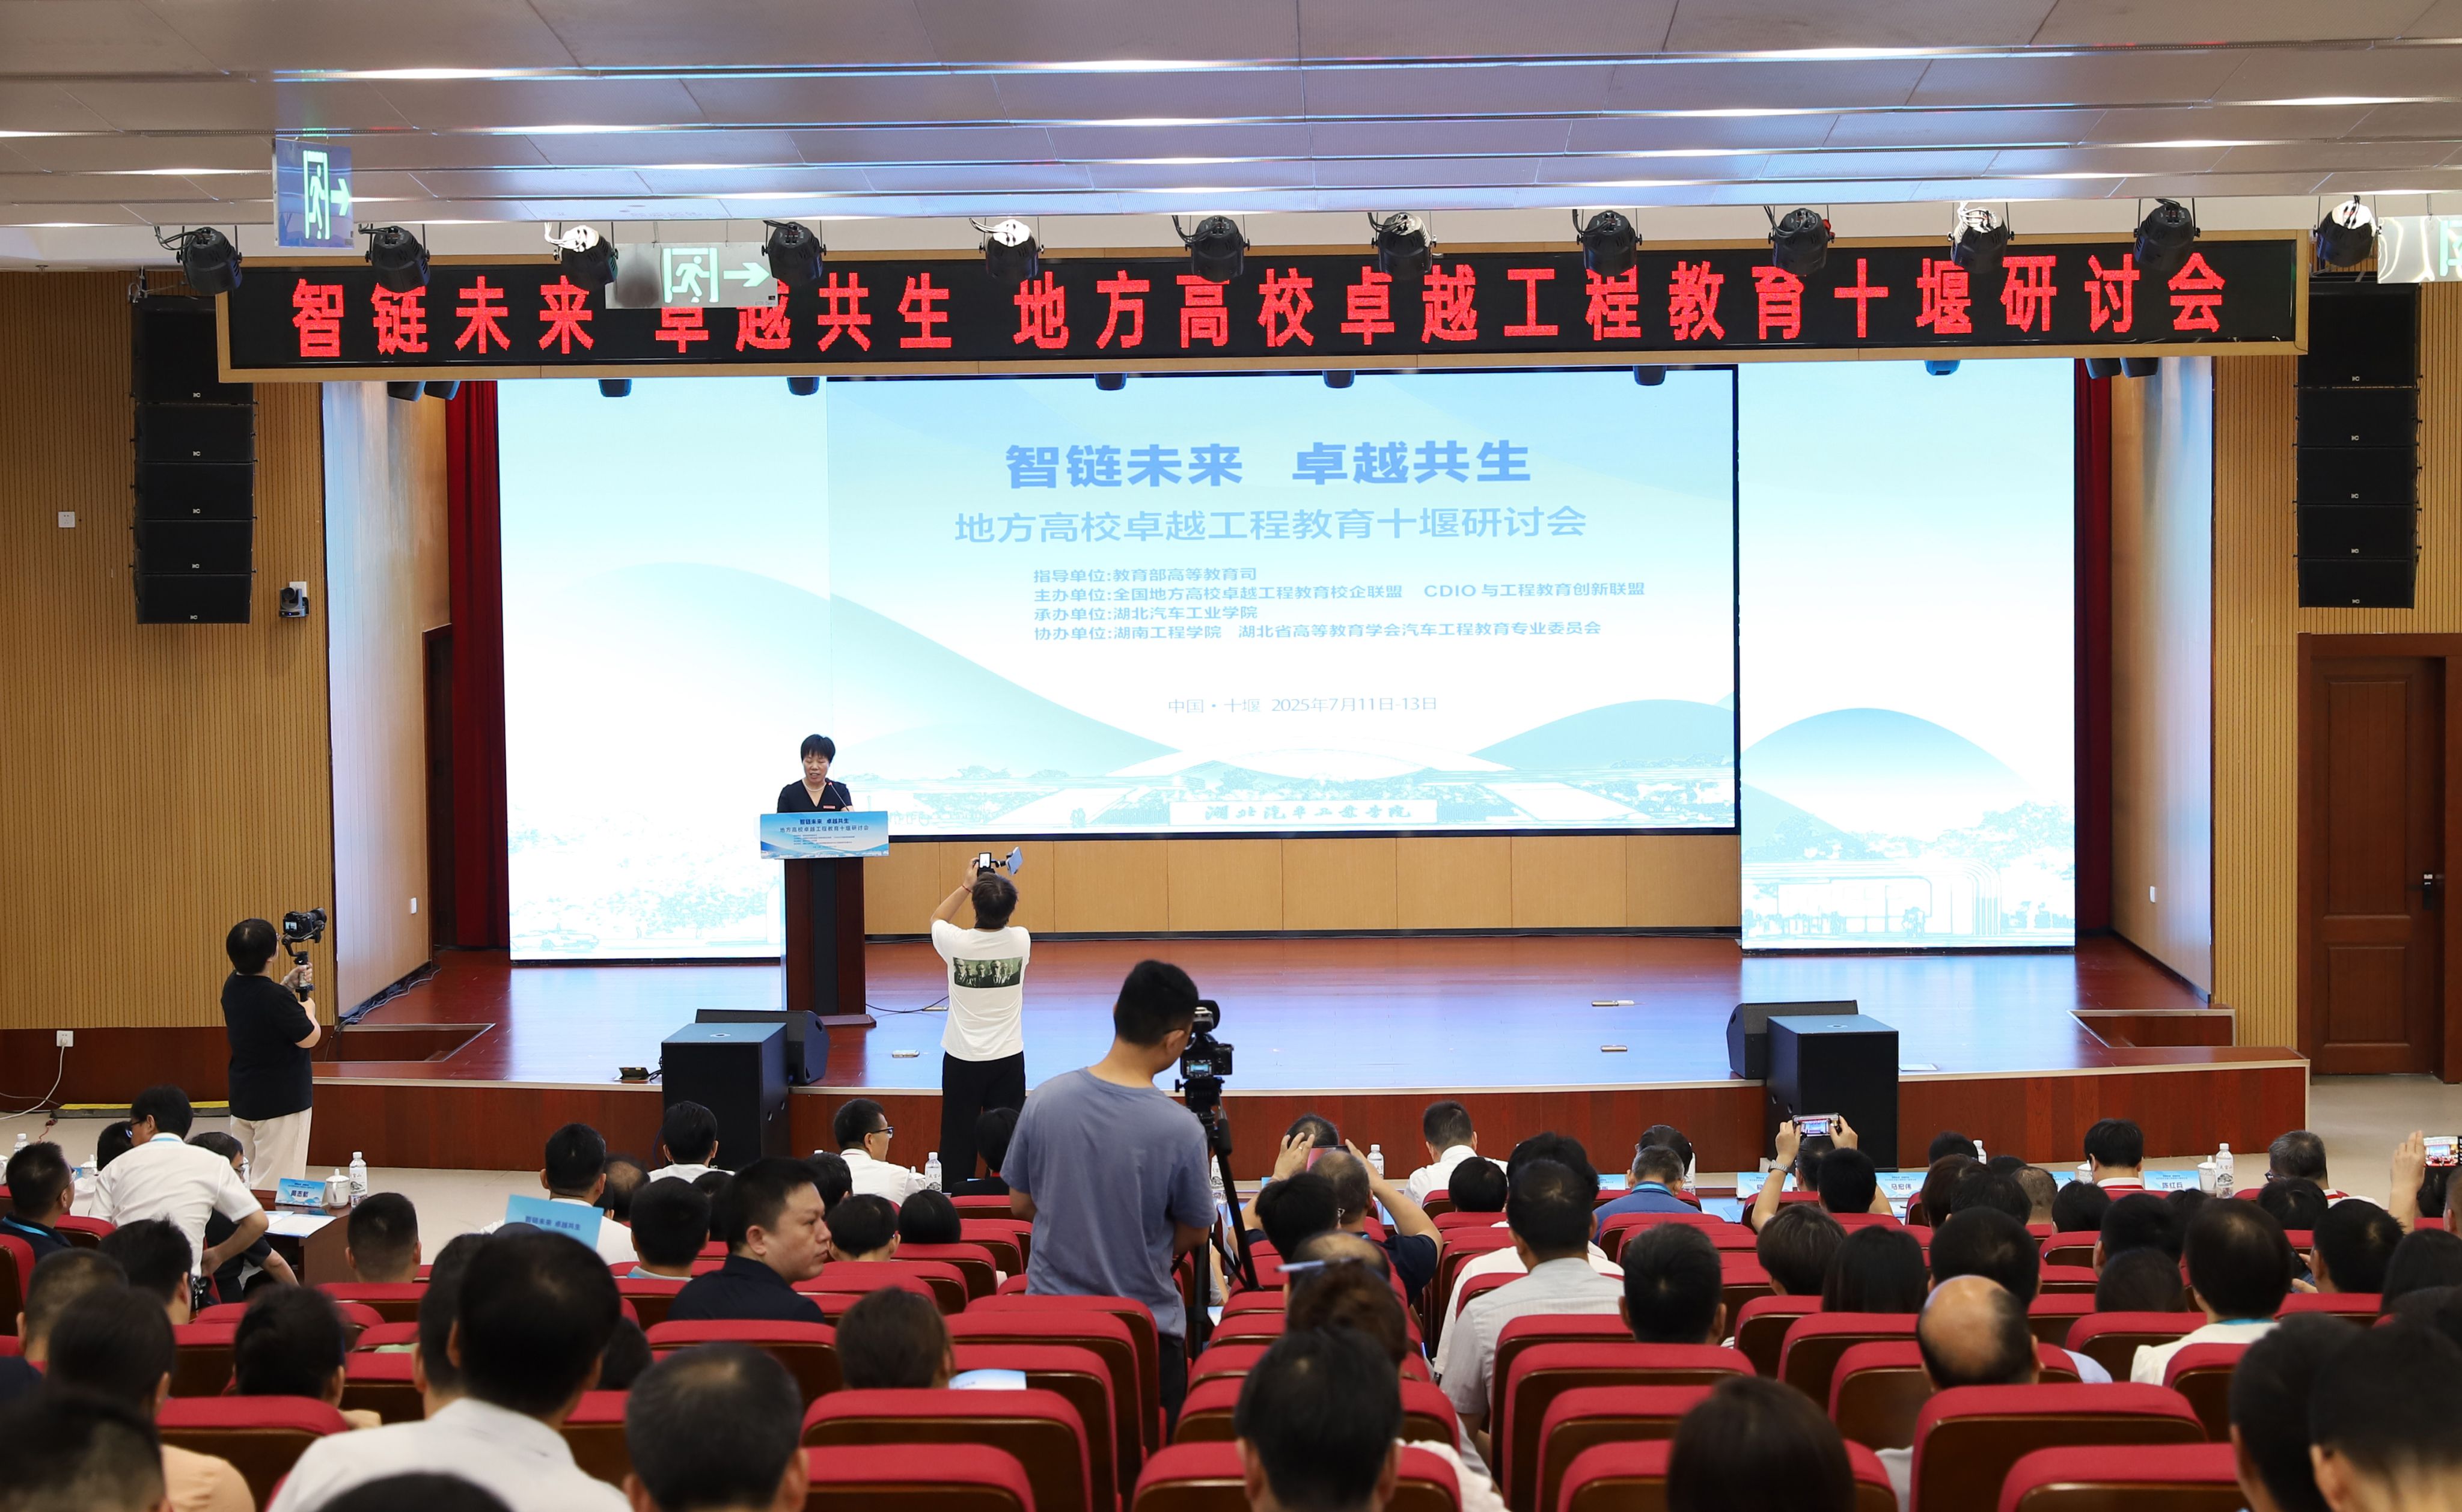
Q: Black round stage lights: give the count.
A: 12